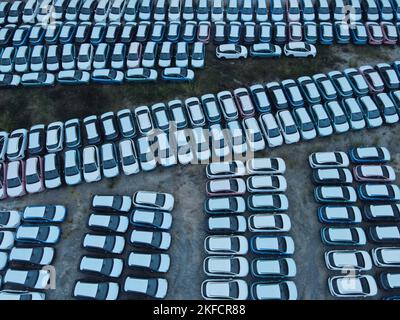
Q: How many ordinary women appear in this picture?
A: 0